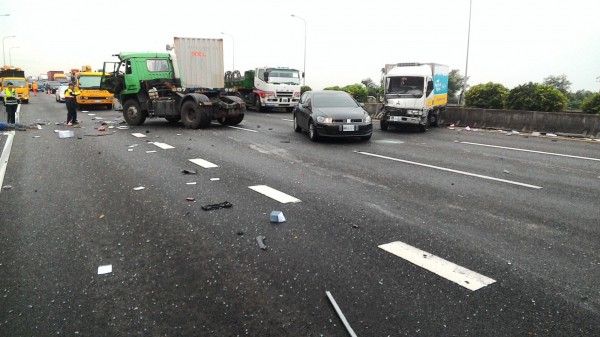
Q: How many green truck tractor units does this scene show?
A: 1